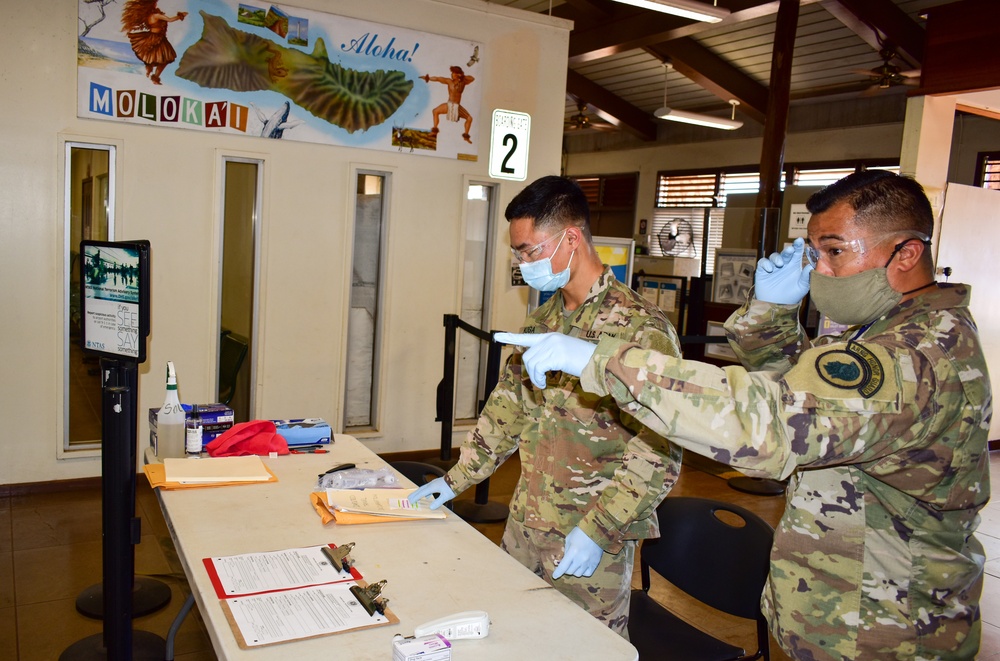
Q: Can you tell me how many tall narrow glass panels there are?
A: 4